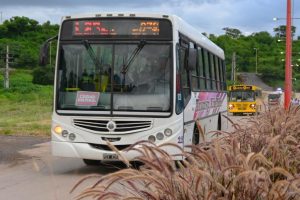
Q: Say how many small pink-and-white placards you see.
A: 1